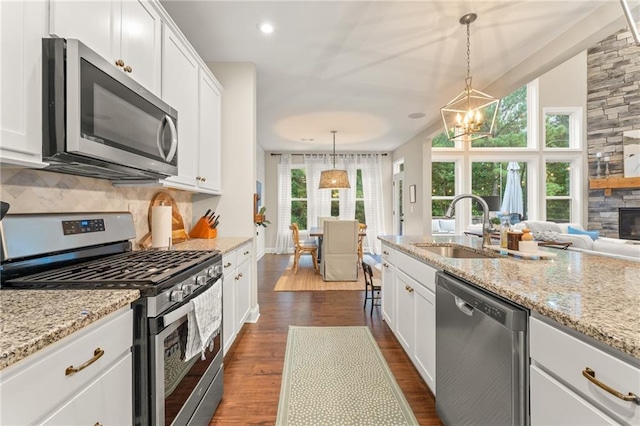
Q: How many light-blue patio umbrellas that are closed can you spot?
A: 1